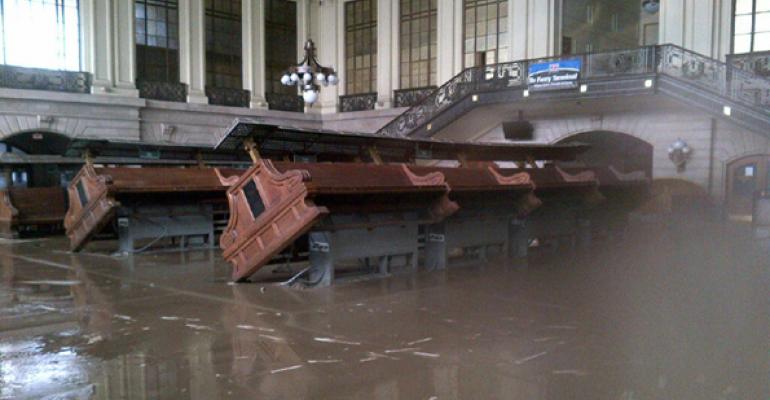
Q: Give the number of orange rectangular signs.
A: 0